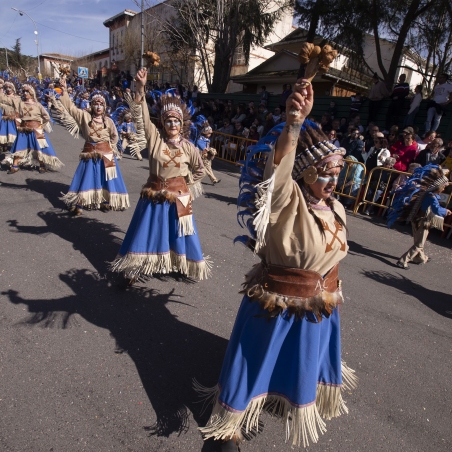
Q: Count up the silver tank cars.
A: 0